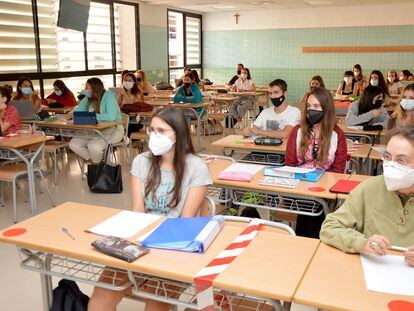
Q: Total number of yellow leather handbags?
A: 0